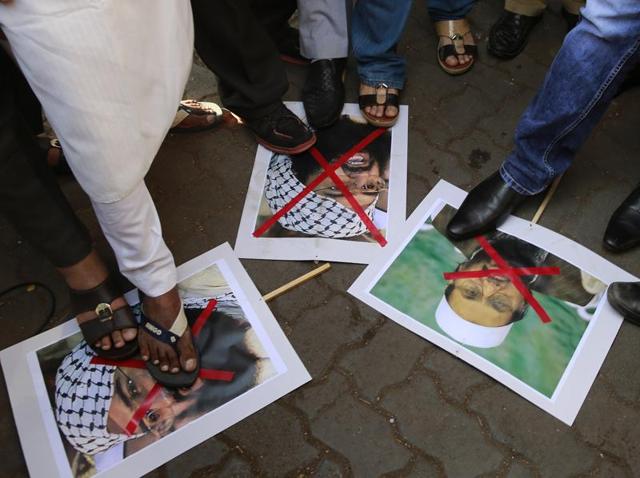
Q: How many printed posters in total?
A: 3